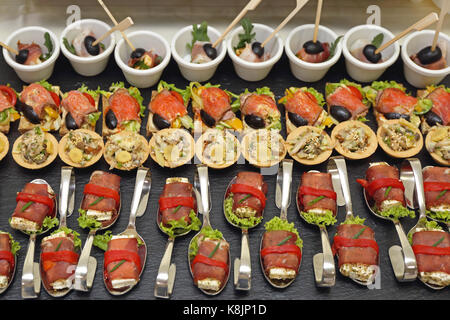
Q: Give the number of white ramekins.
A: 8